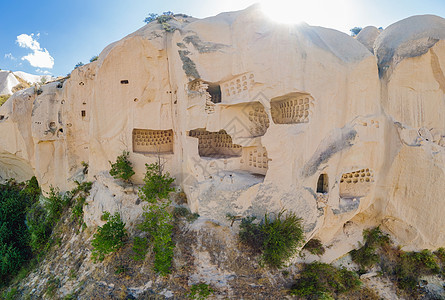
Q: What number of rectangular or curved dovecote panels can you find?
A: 7